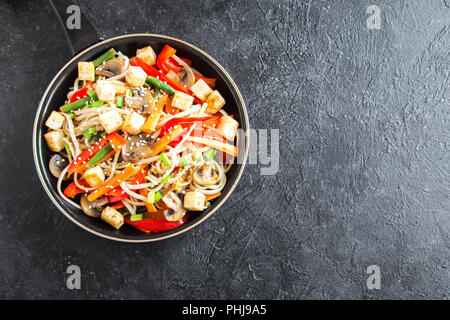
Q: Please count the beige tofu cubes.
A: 15